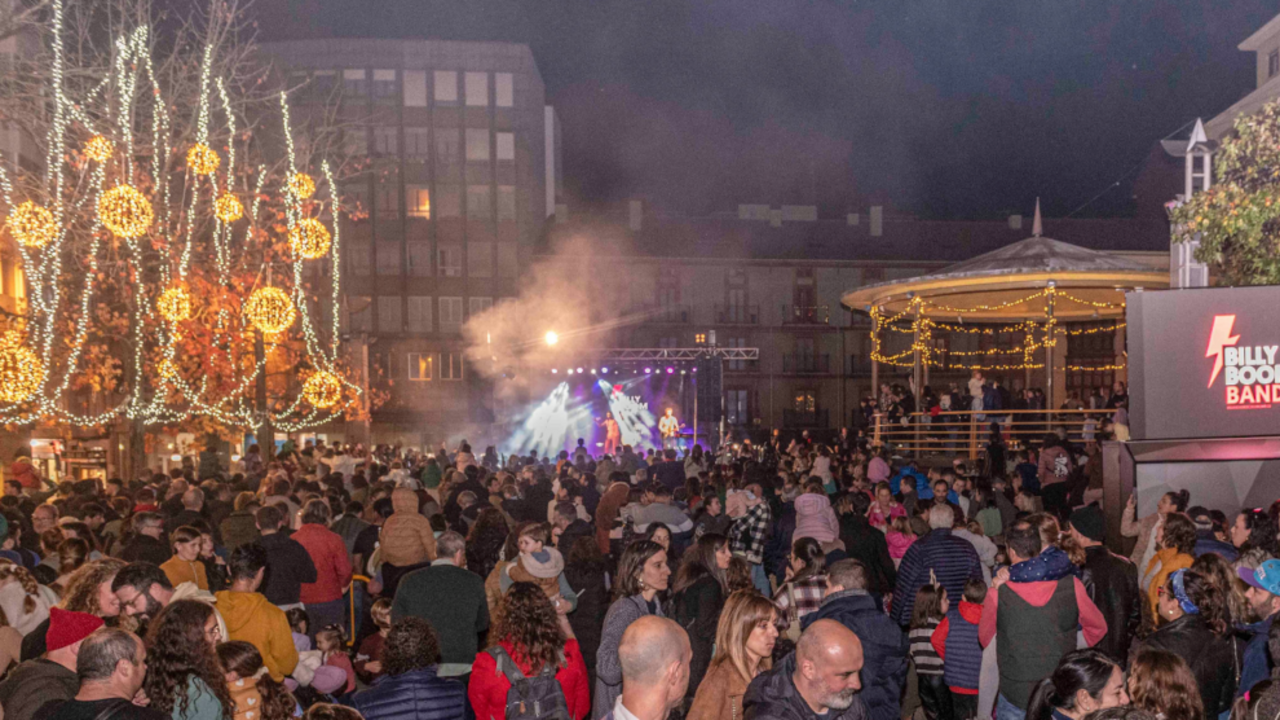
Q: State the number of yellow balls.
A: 11